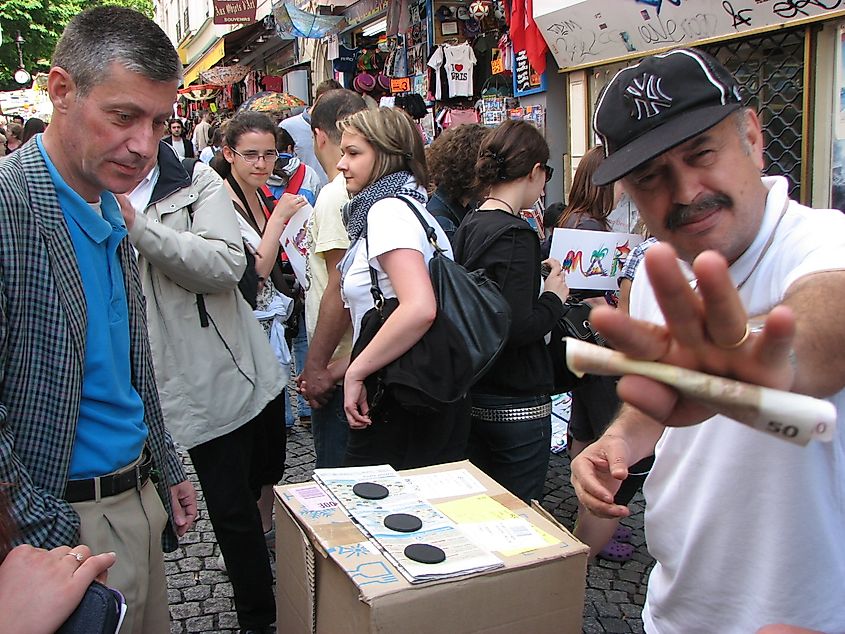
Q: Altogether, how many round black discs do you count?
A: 3